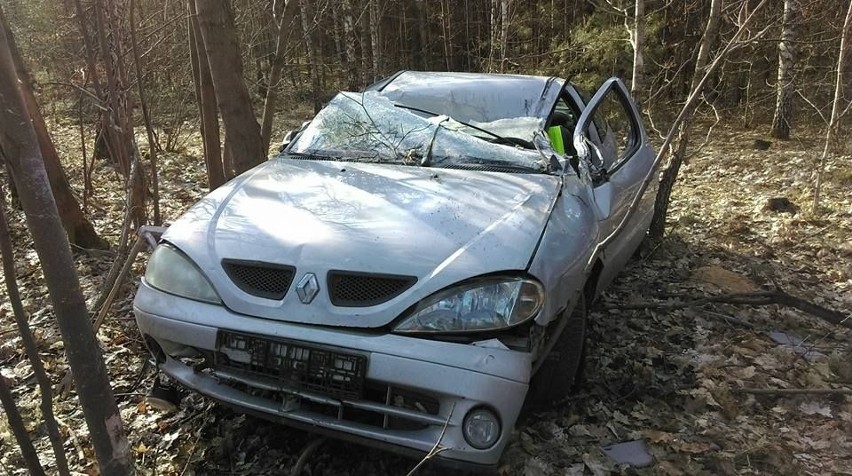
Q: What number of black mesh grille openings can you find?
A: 2